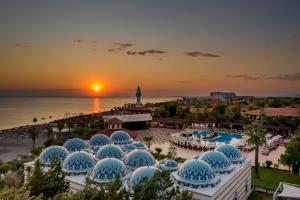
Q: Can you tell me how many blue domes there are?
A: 12